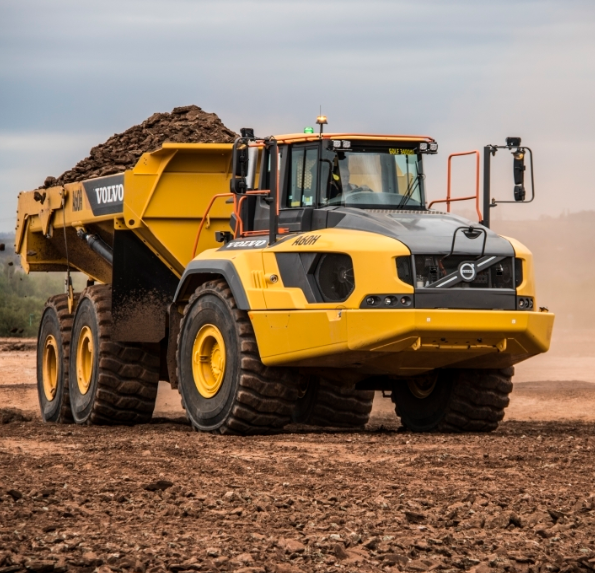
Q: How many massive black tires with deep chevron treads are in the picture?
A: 5